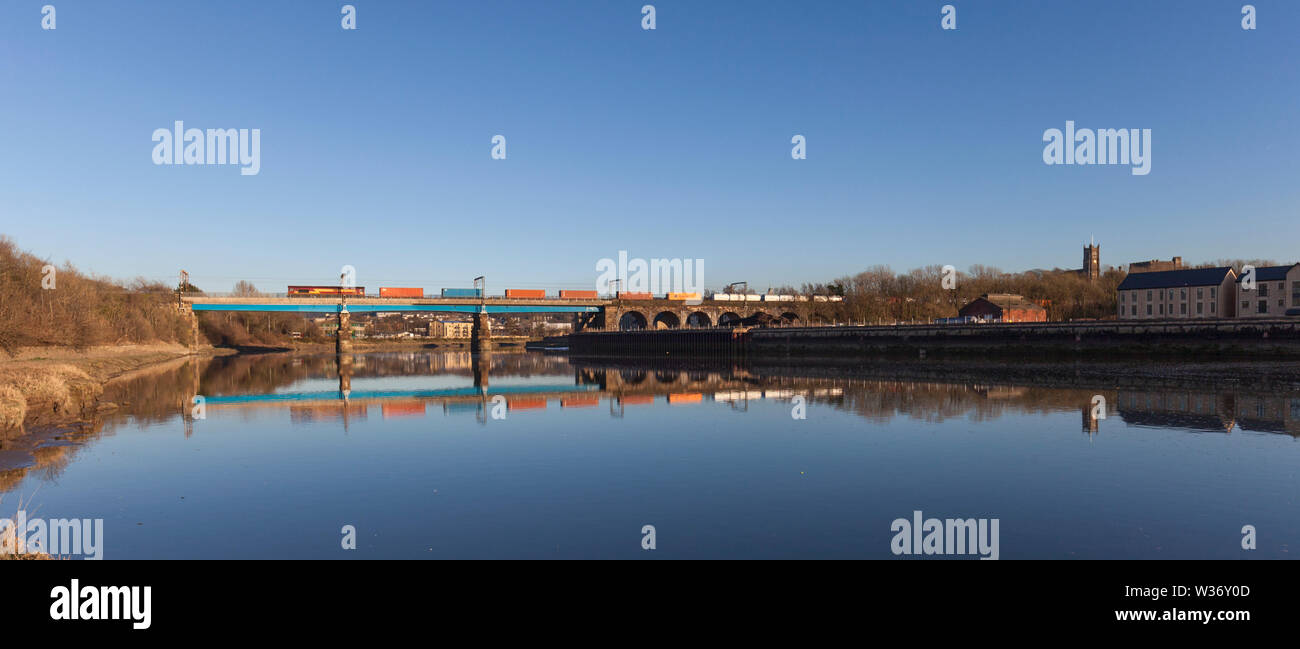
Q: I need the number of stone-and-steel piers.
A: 2